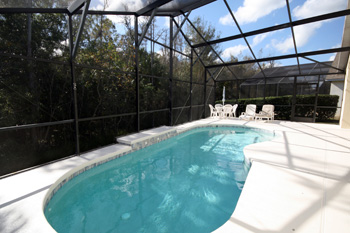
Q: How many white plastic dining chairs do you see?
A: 4